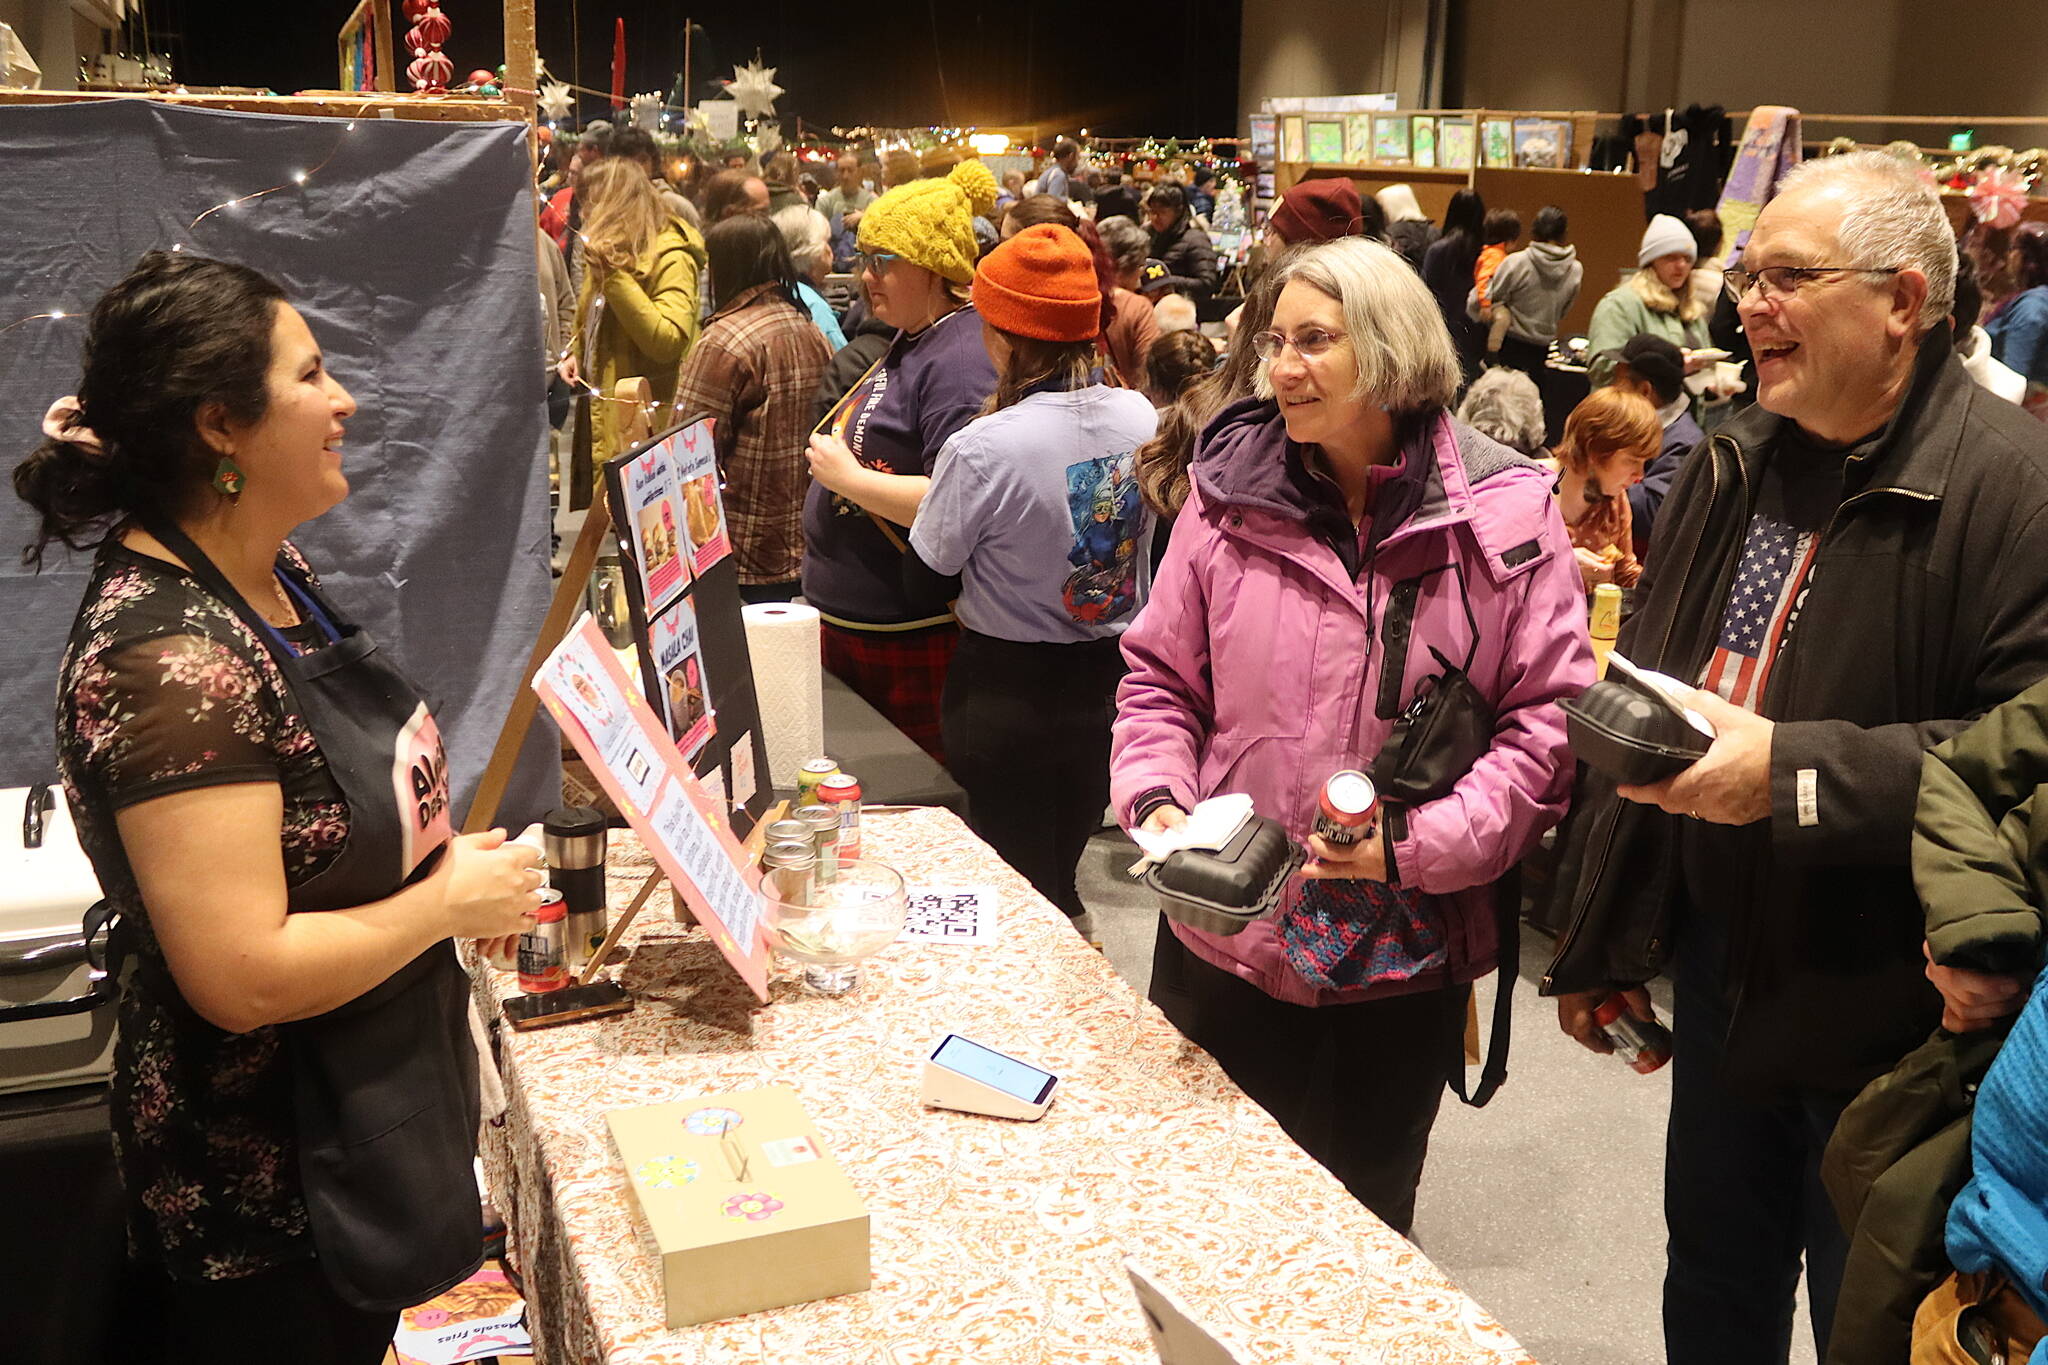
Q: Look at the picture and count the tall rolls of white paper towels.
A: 1